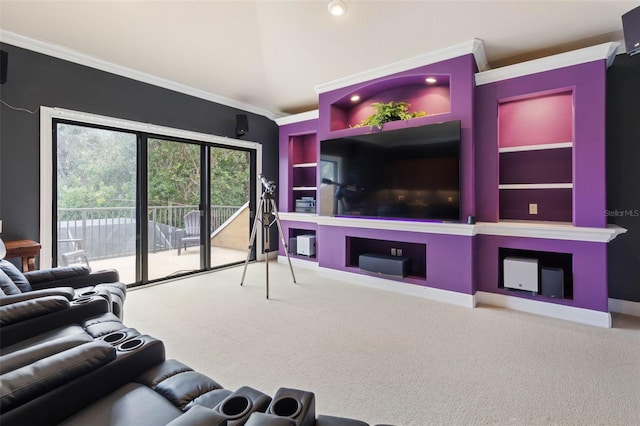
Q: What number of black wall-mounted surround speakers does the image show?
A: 3